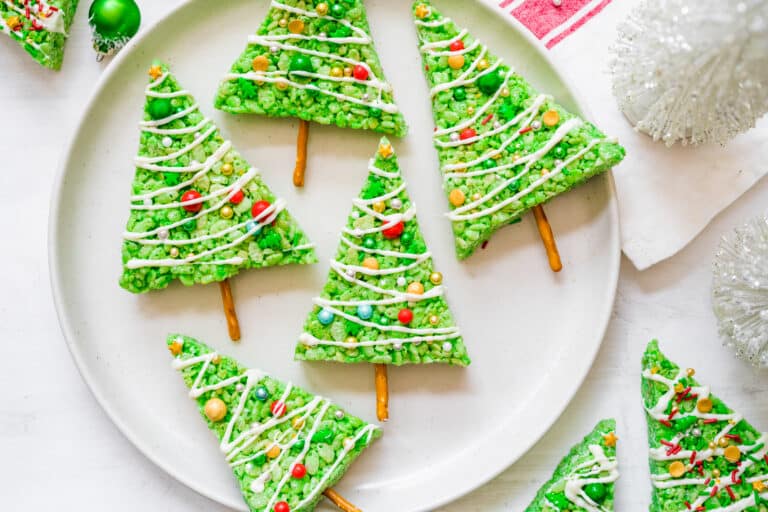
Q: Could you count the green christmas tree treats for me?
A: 8